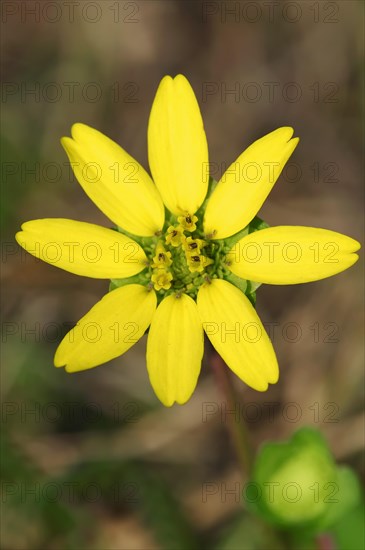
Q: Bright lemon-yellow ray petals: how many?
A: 8